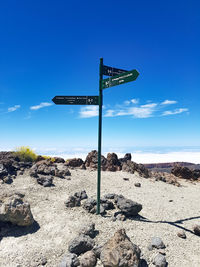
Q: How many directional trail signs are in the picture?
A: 3